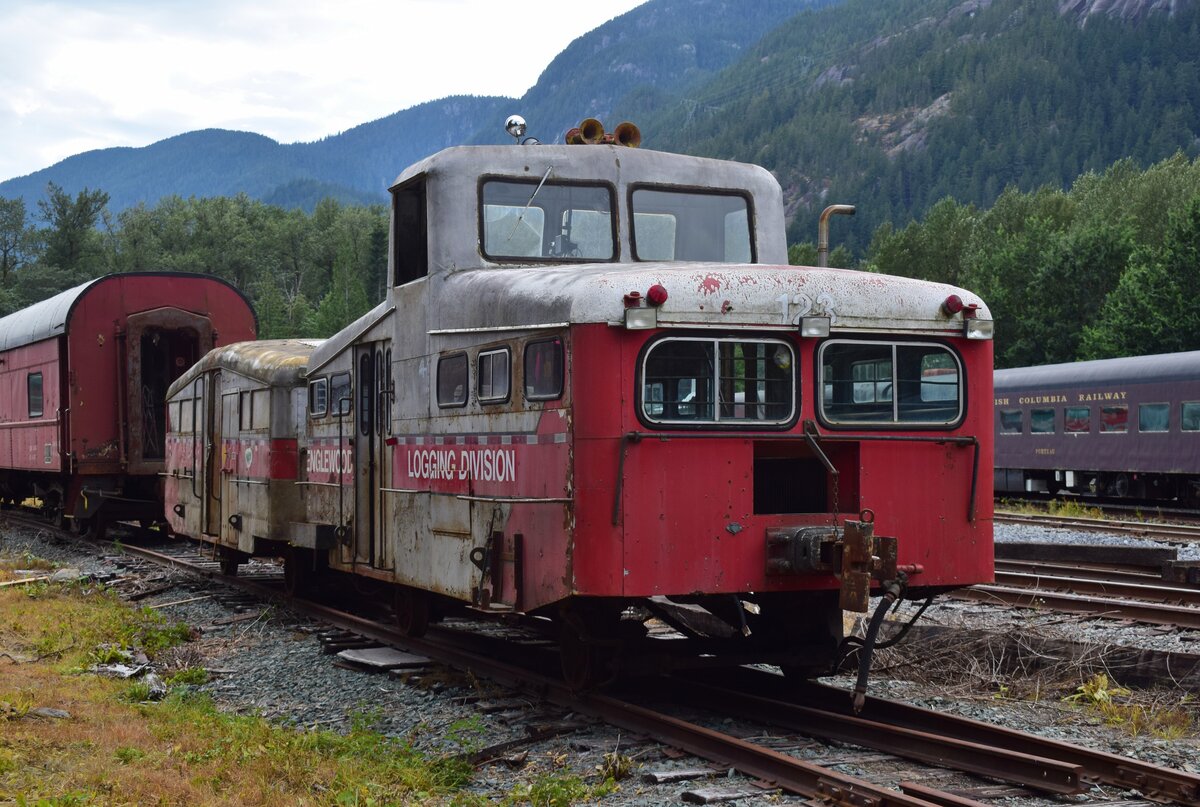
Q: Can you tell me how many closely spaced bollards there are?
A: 0